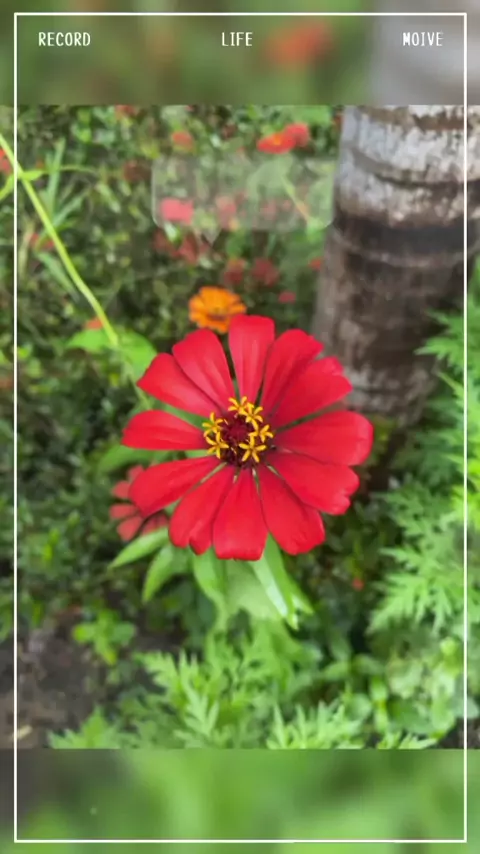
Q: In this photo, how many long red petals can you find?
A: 12